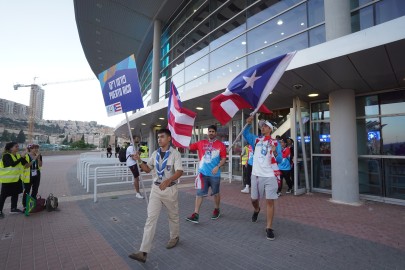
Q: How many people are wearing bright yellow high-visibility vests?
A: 4